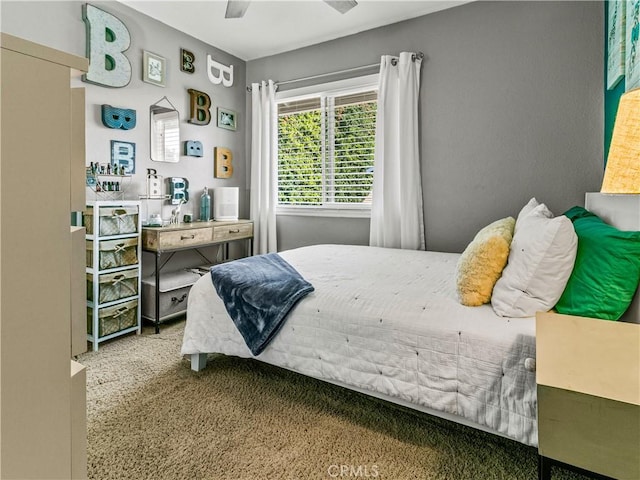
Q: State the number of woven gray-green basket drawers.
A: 4